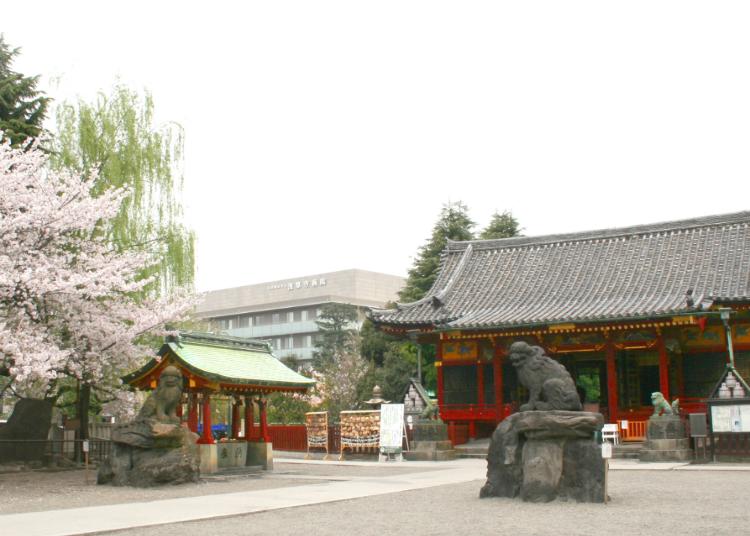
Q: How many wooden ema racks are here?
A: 2